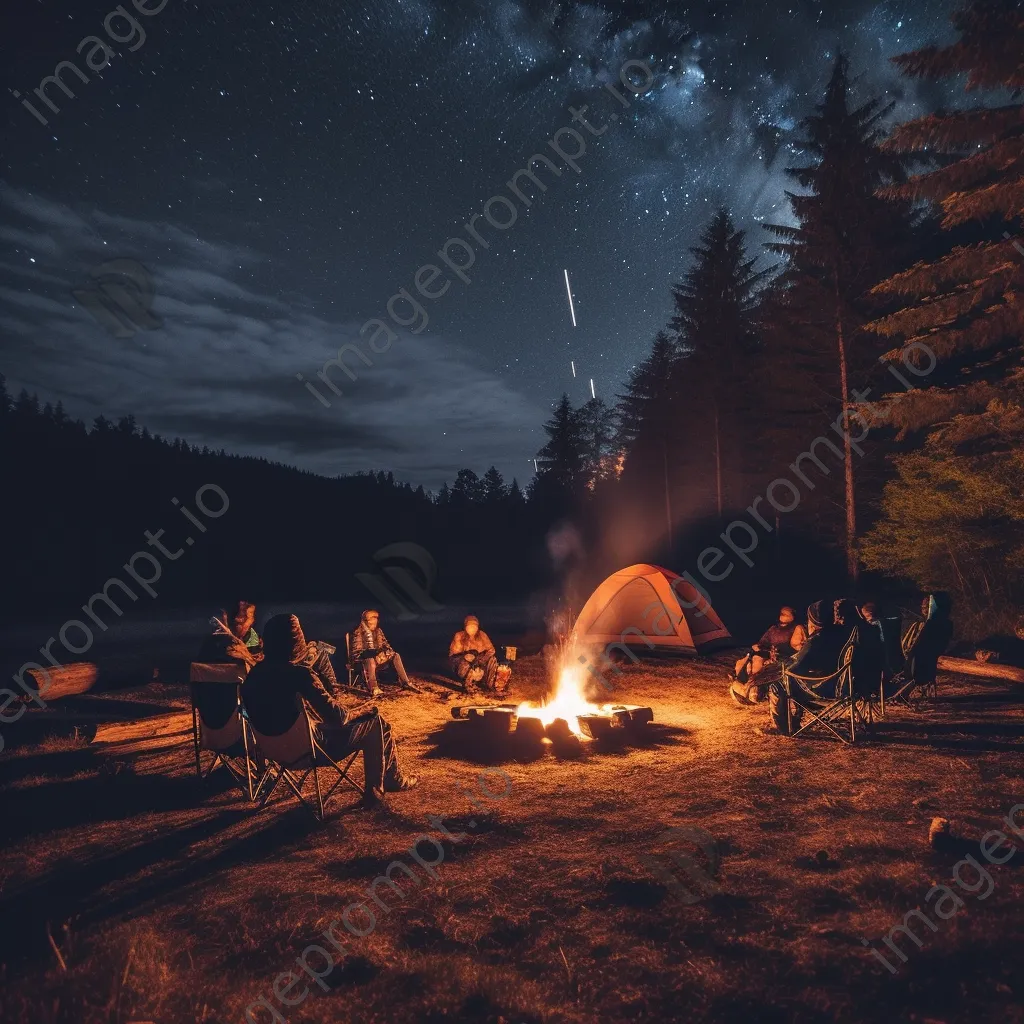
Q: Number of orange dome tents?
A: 1